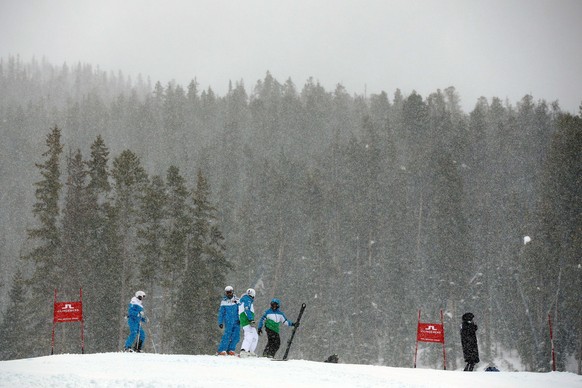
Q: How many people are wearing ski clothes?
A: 4